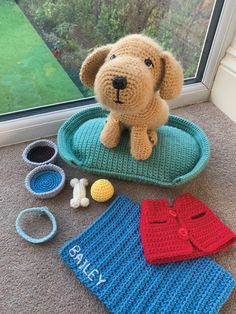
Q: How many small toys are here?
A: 2